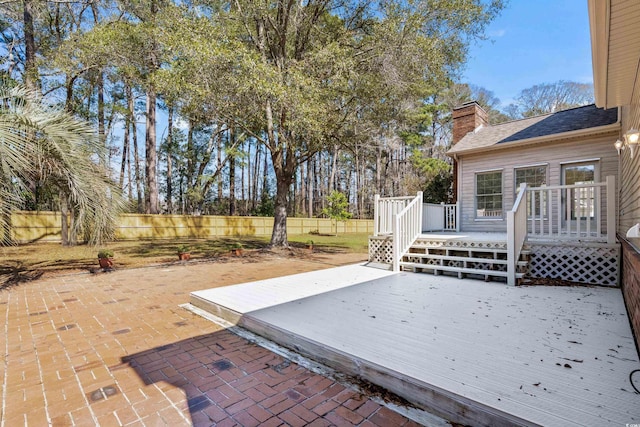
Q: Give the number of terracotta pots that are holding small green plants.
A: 4